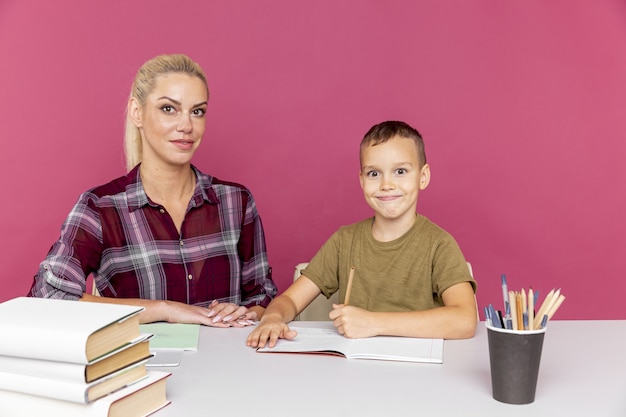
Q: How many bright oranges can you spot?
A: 0